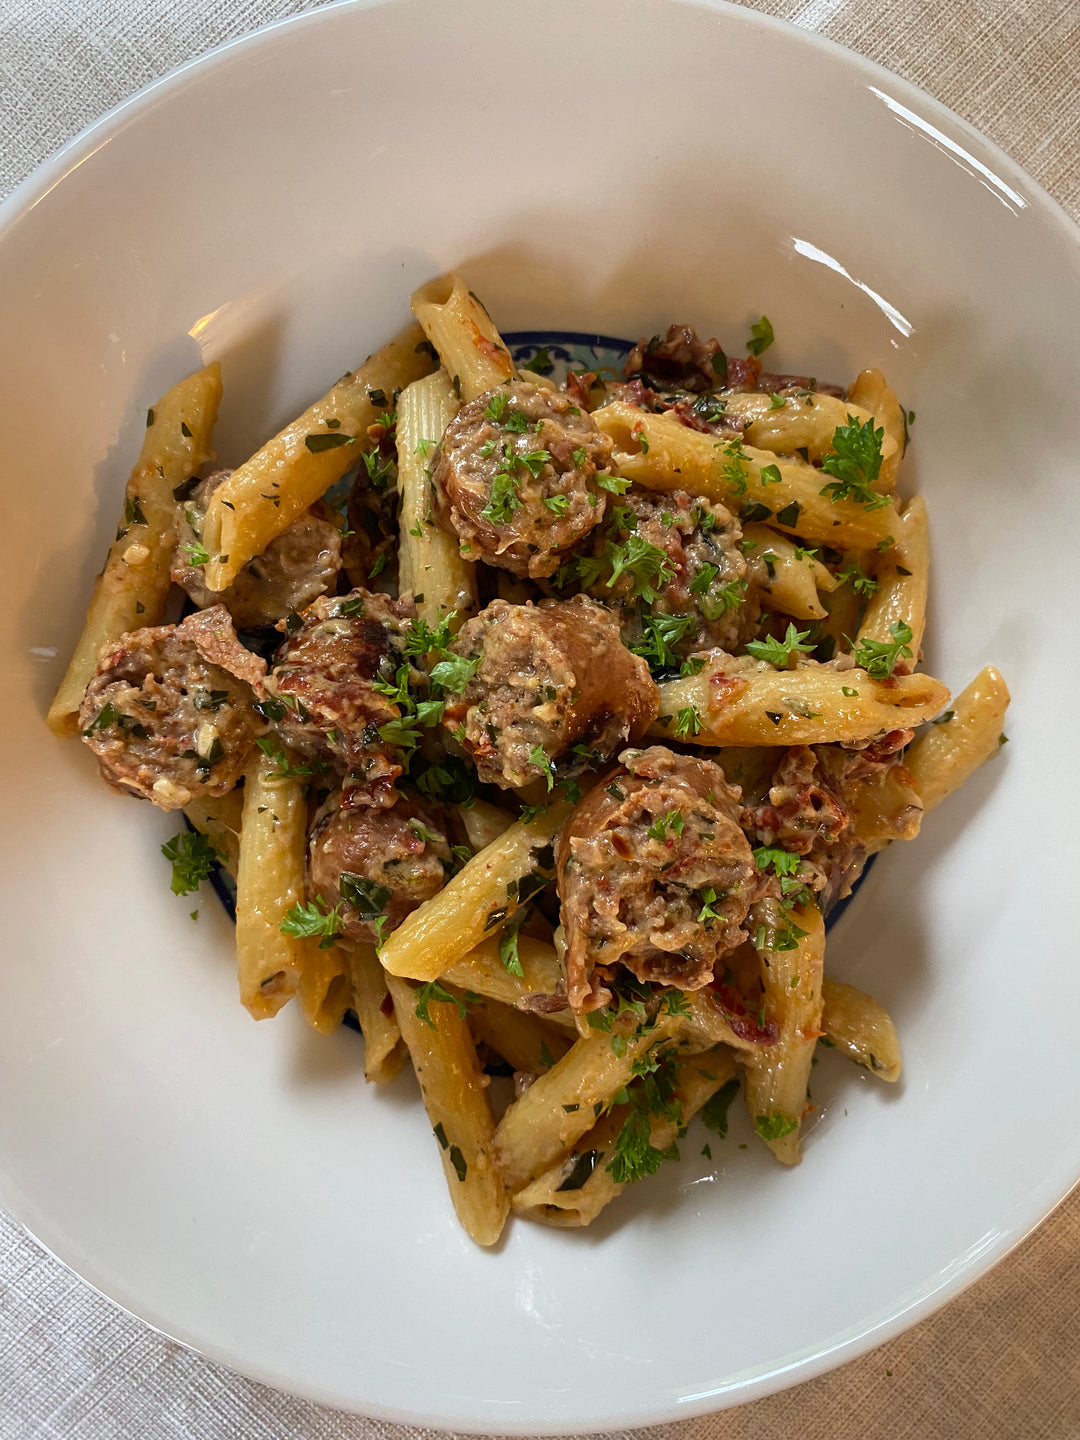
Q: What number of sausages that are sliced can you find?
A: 8